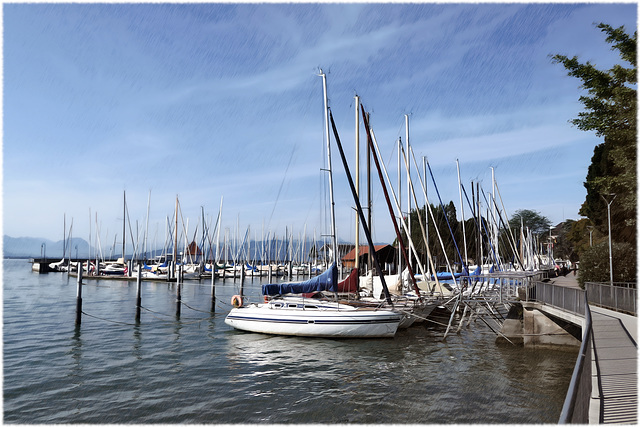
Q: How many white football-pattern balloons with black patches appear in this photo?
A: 0